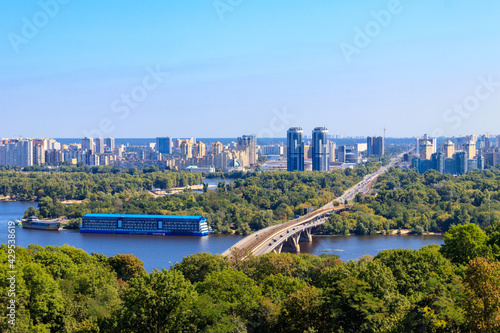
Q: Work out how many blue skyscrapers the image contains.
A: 2